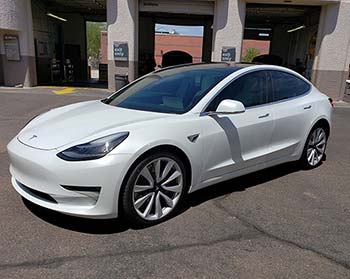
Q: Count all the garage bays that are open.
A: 3